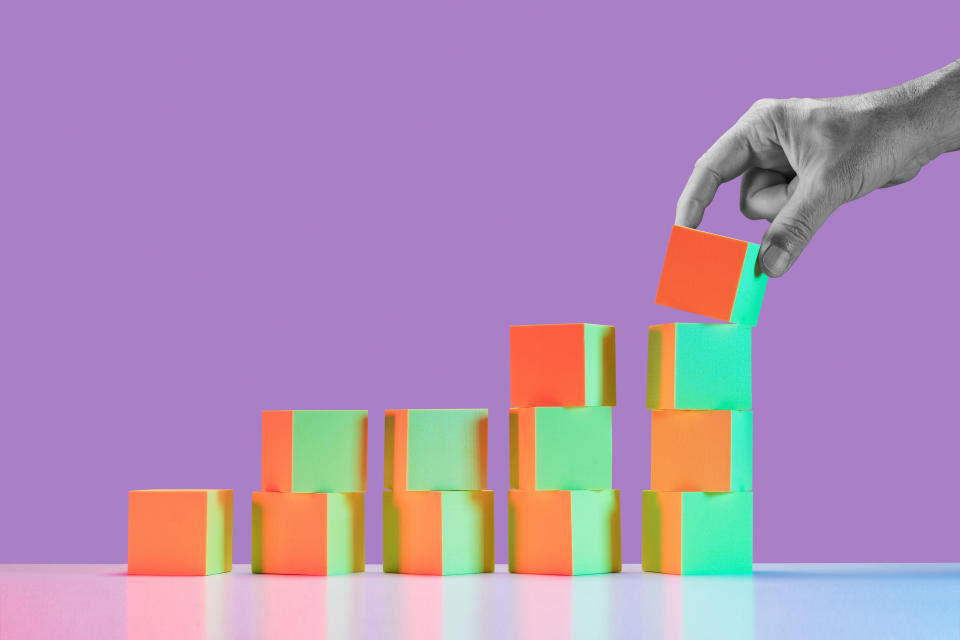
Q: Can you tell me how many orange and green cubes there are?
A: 12